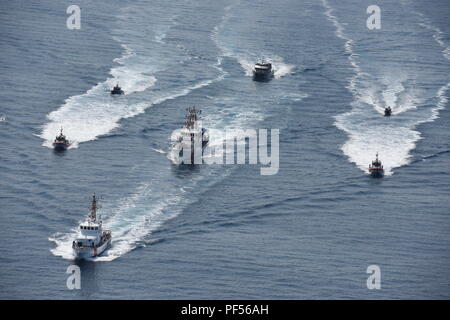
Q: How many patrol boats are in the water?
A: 7